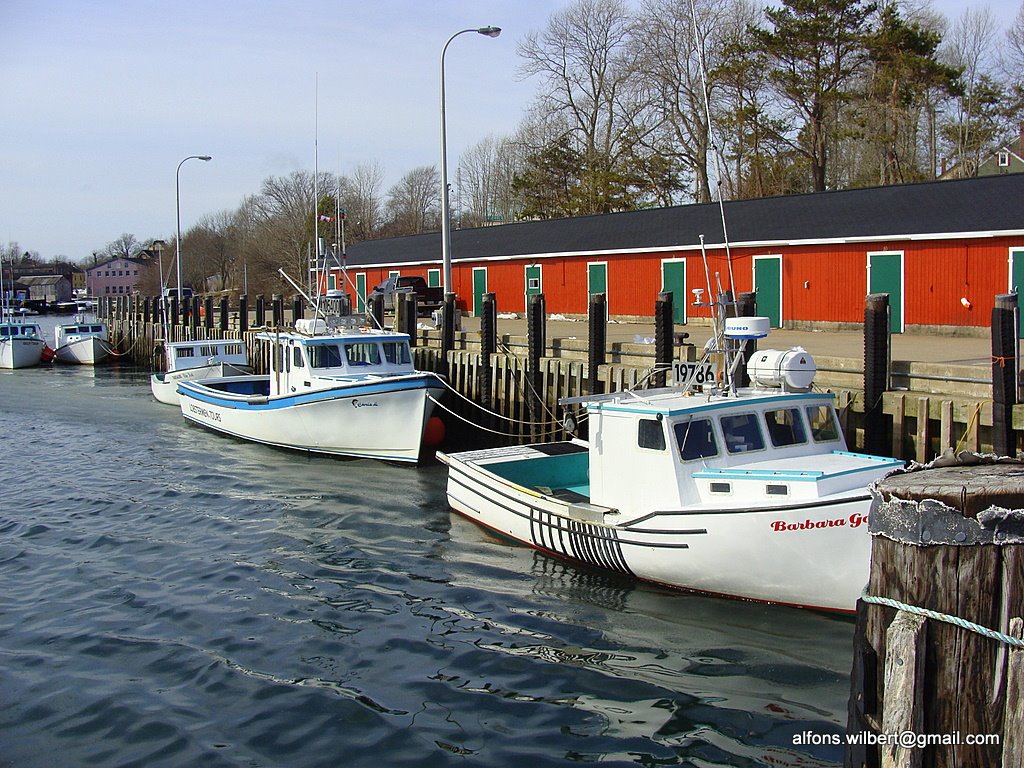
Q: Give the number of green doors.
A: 11